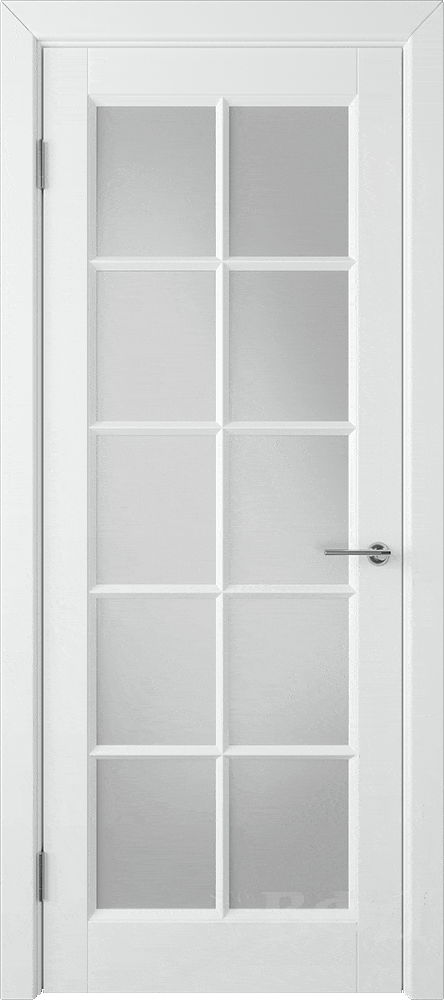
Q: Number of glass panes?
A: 10